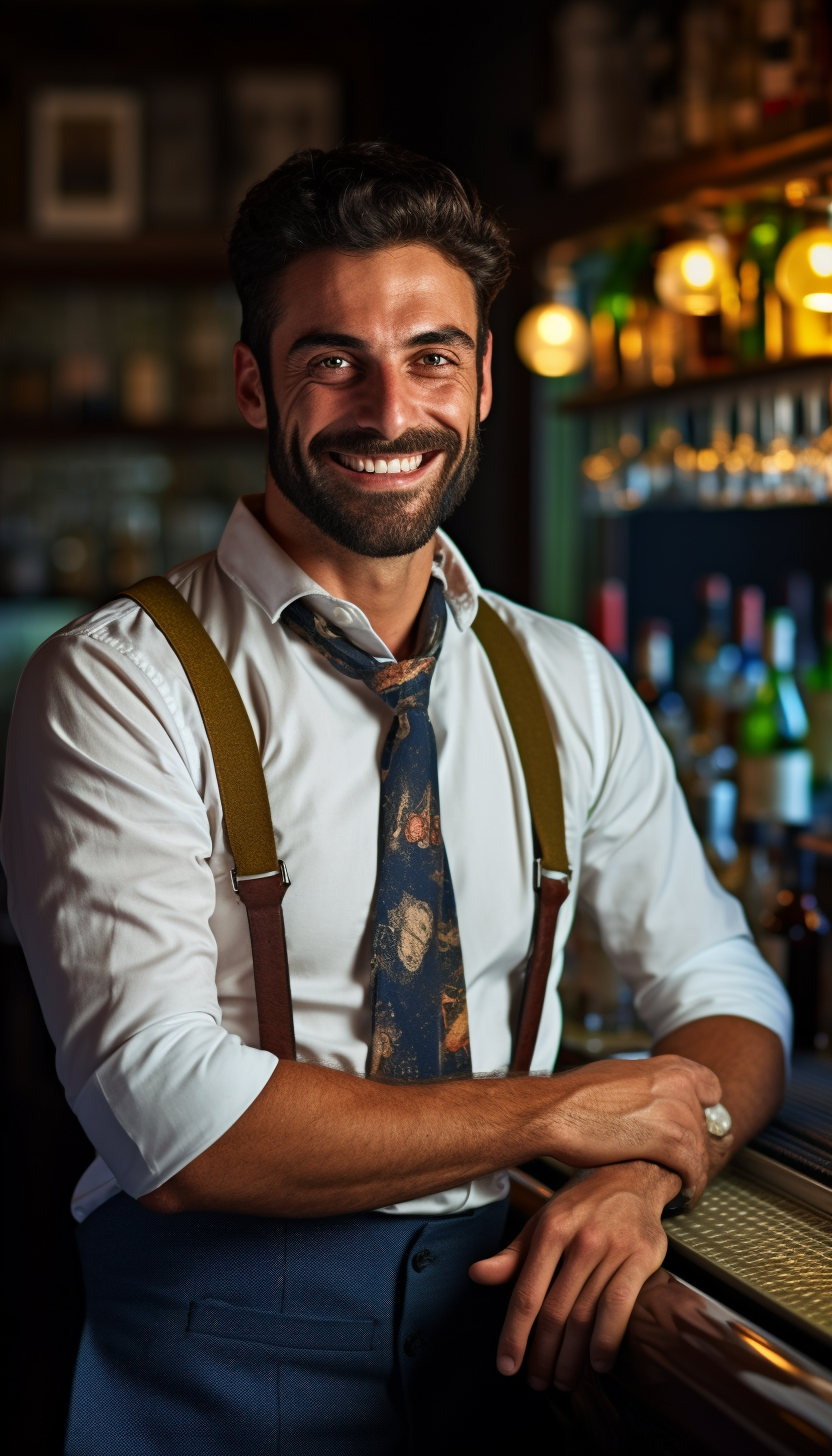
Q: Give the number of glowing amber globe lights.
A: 3